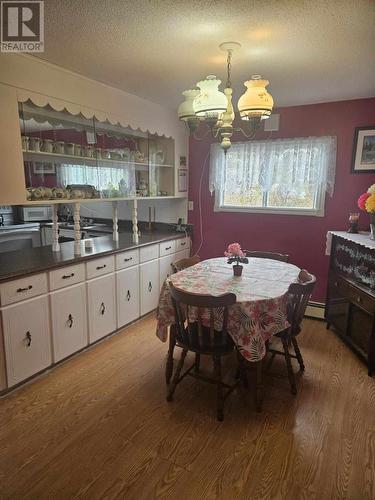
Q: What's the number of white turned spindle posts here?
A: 4